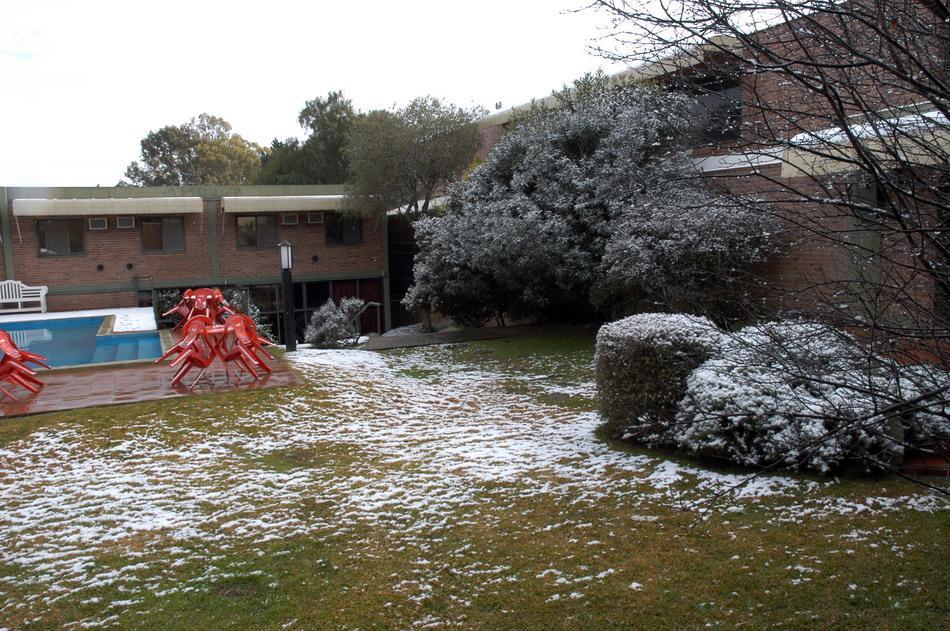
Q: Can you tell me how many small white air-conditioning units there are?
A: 4